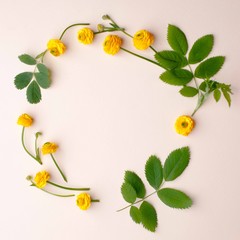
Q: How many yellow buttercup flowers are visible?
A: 9